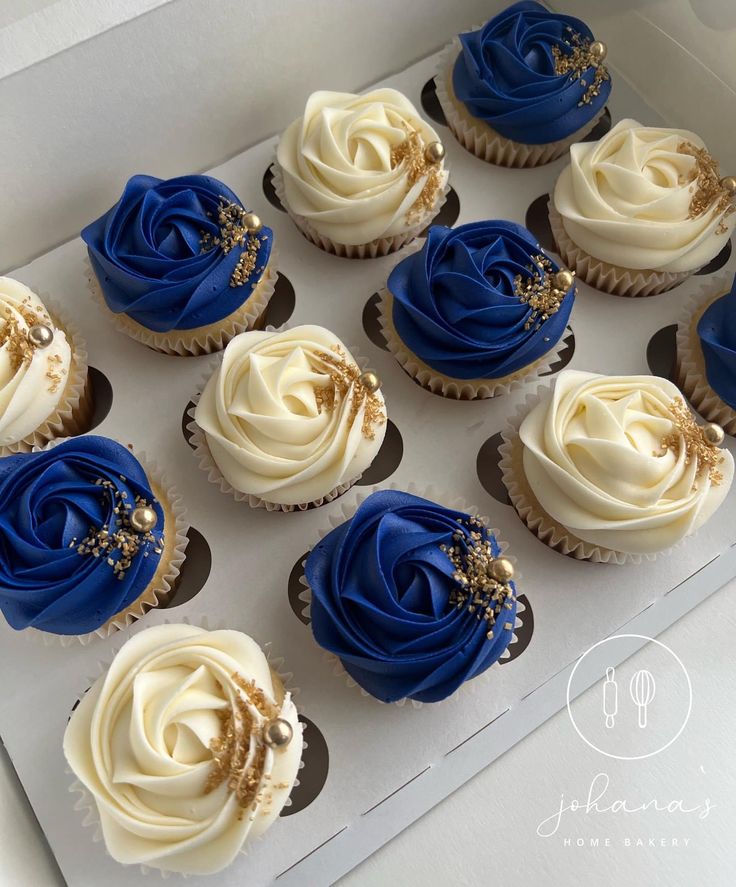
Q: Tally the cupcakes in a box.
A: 12